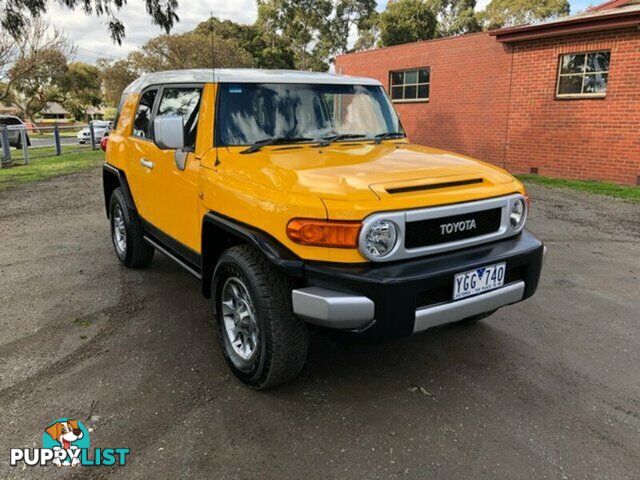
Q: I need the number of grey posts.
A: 4